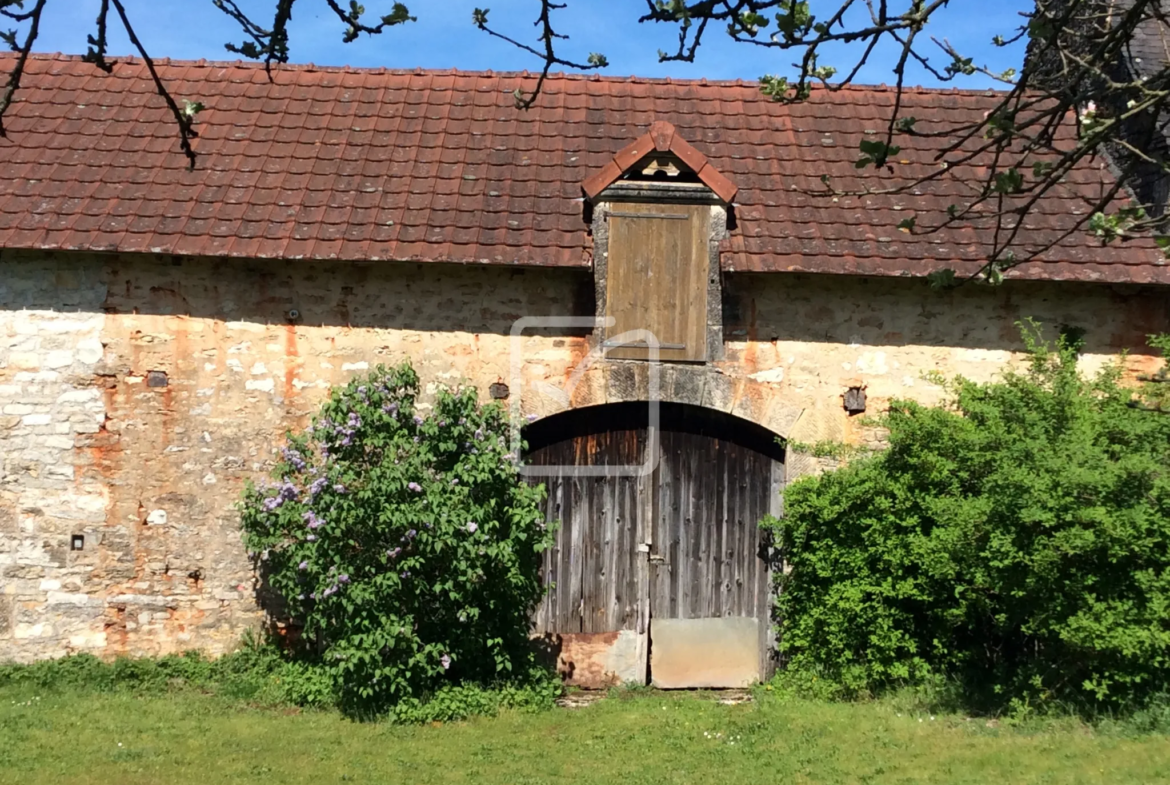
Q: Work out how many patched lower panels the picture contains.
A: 2